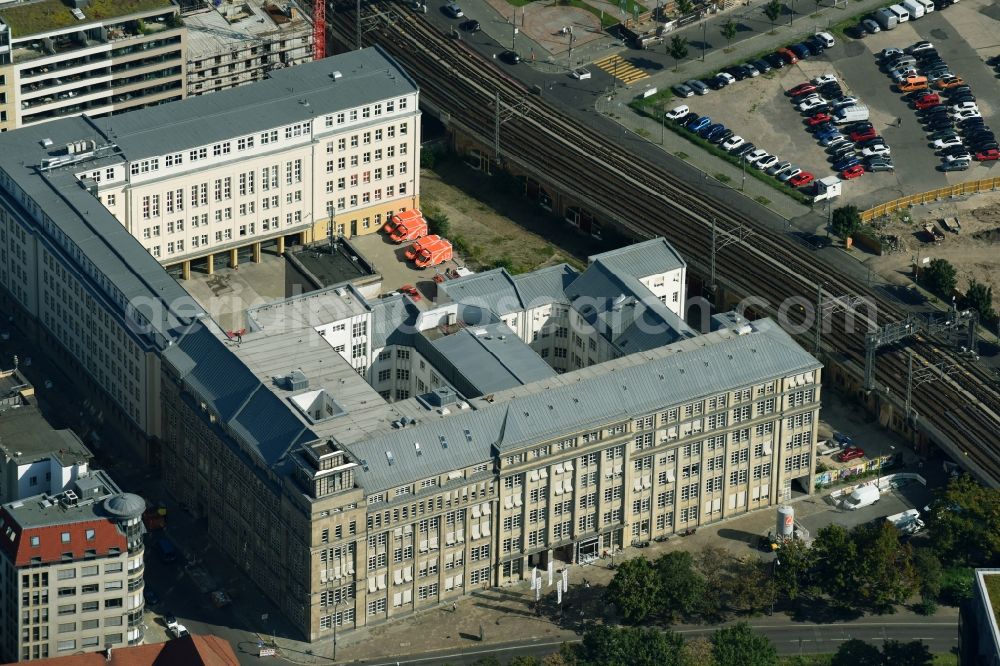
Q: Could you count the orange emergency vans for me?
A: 4